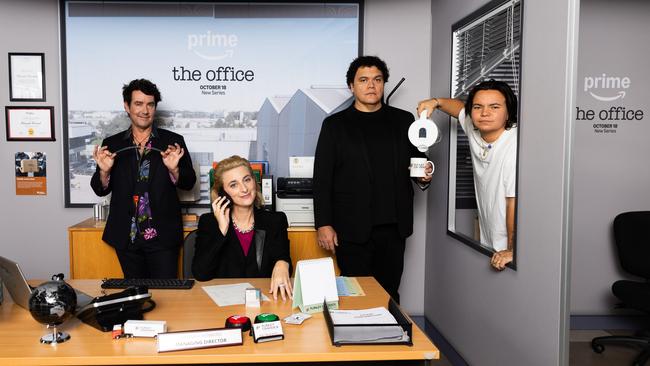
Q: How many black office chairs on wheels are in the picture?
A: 1